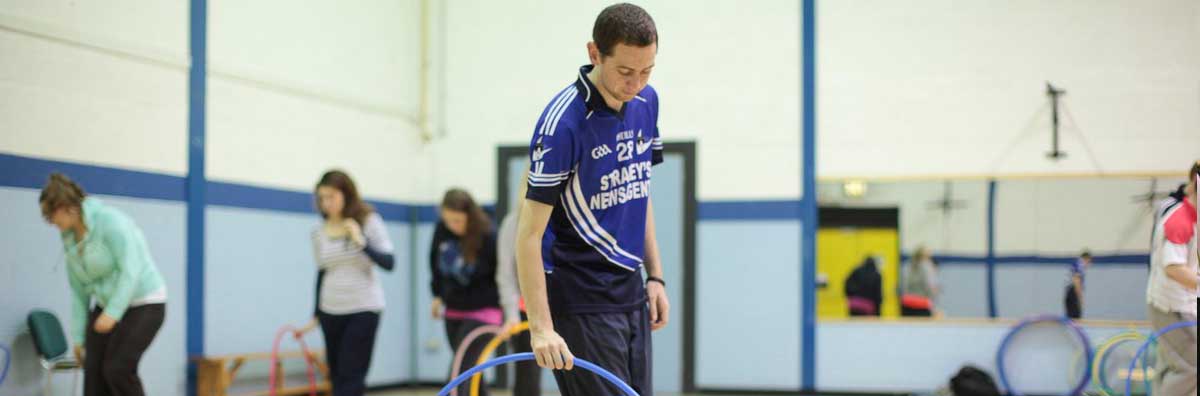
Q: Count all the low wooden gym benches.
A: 1